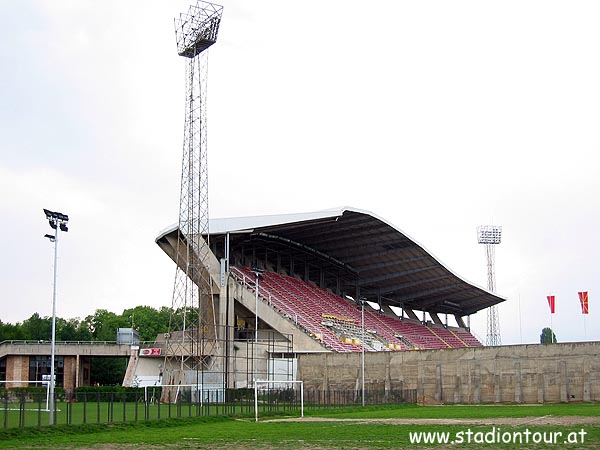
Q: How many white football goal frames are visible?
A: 3